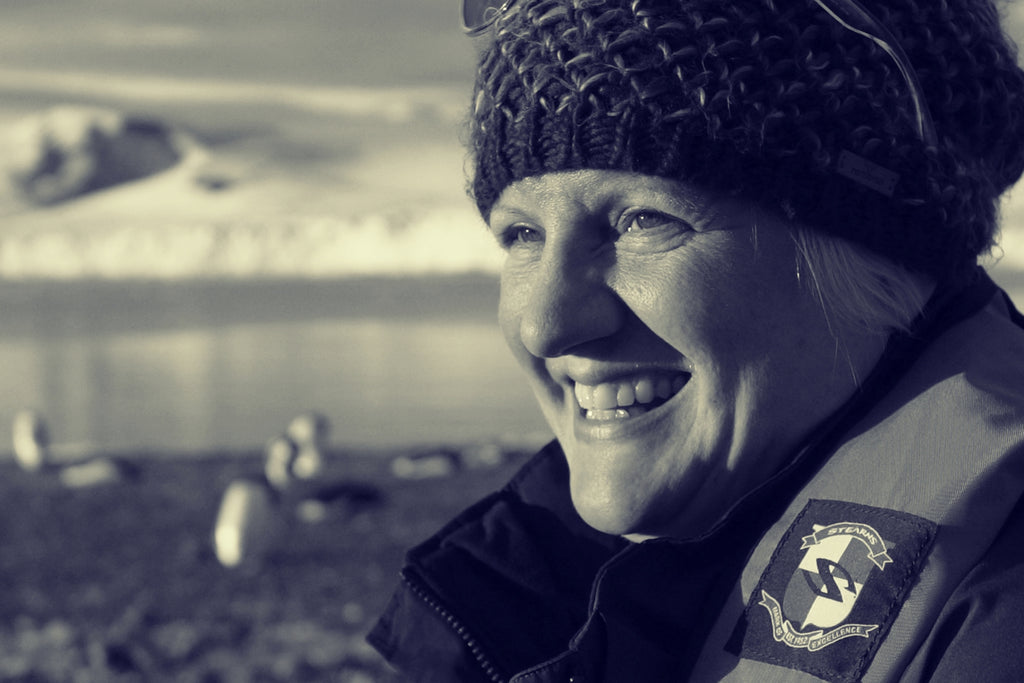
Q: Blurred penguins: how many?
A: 4